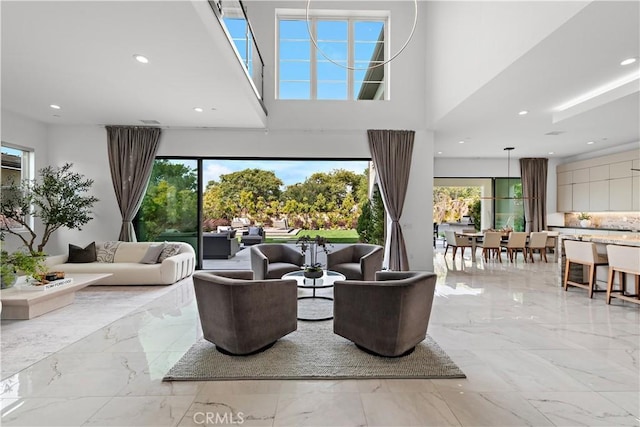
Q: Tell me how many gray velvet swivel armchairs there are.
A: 4